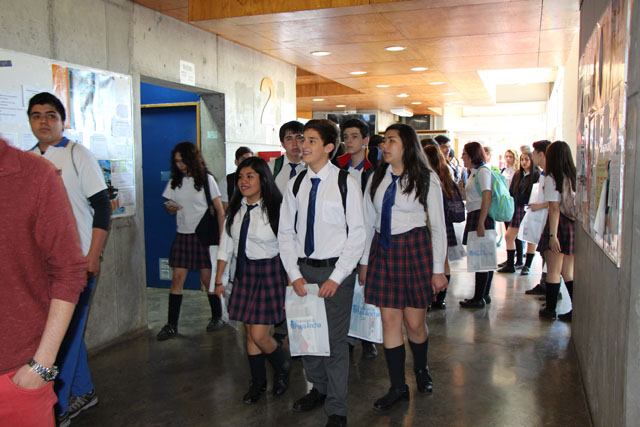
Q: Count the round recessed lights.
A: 11